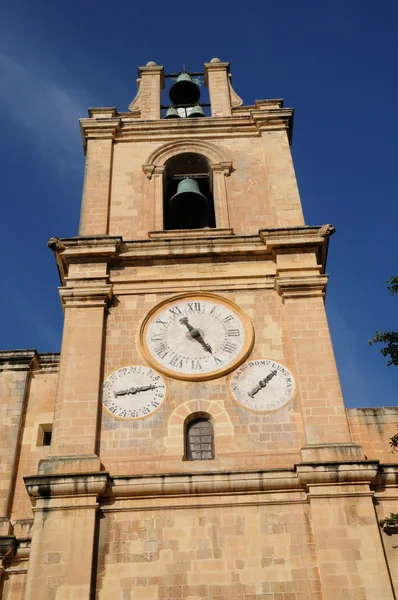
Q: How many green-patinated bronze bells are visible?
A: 4